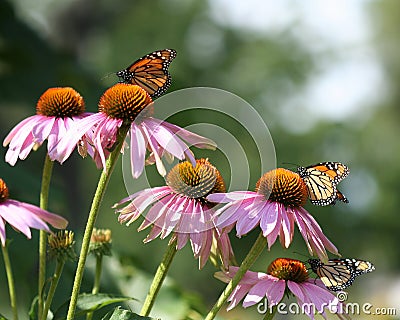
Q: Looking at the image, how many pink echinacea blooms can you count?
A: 6